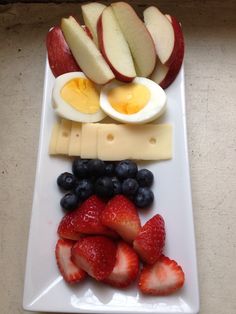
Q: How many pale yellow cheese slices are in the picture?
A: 5